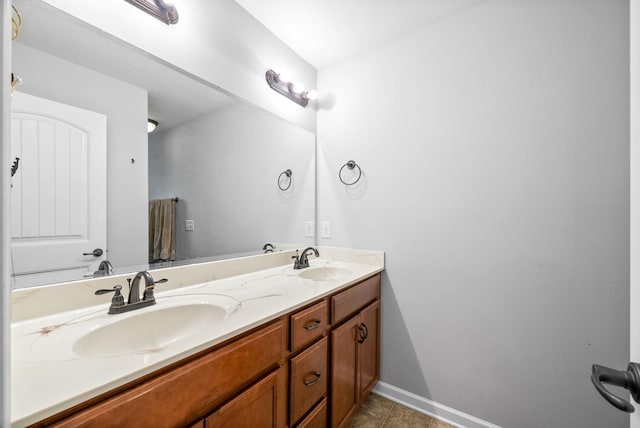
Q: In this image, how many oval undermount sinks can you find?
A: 2